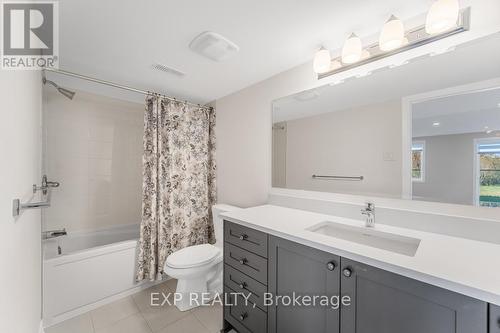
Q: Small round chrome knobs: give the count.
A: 6